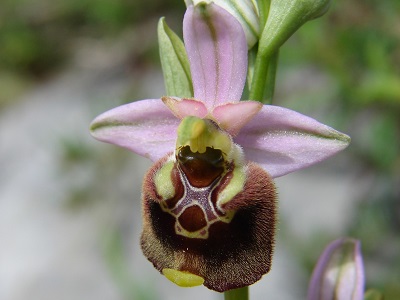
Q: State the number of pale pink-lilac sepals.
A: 3